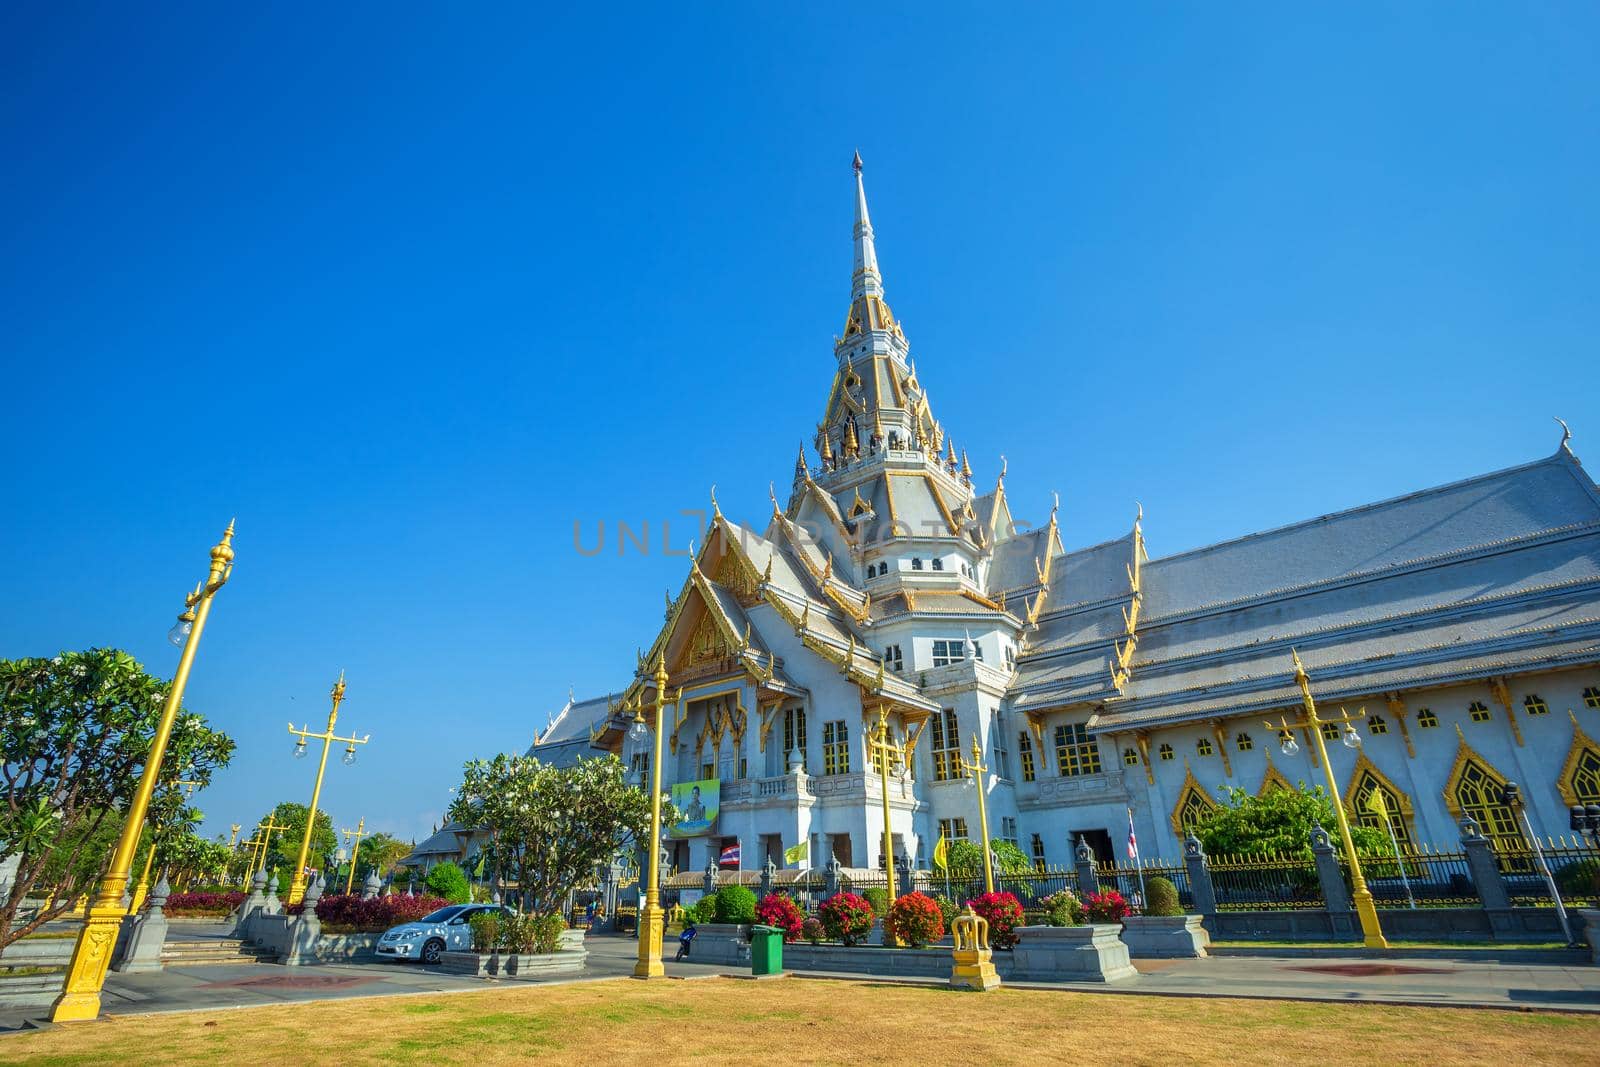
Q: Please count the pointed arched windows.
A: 5